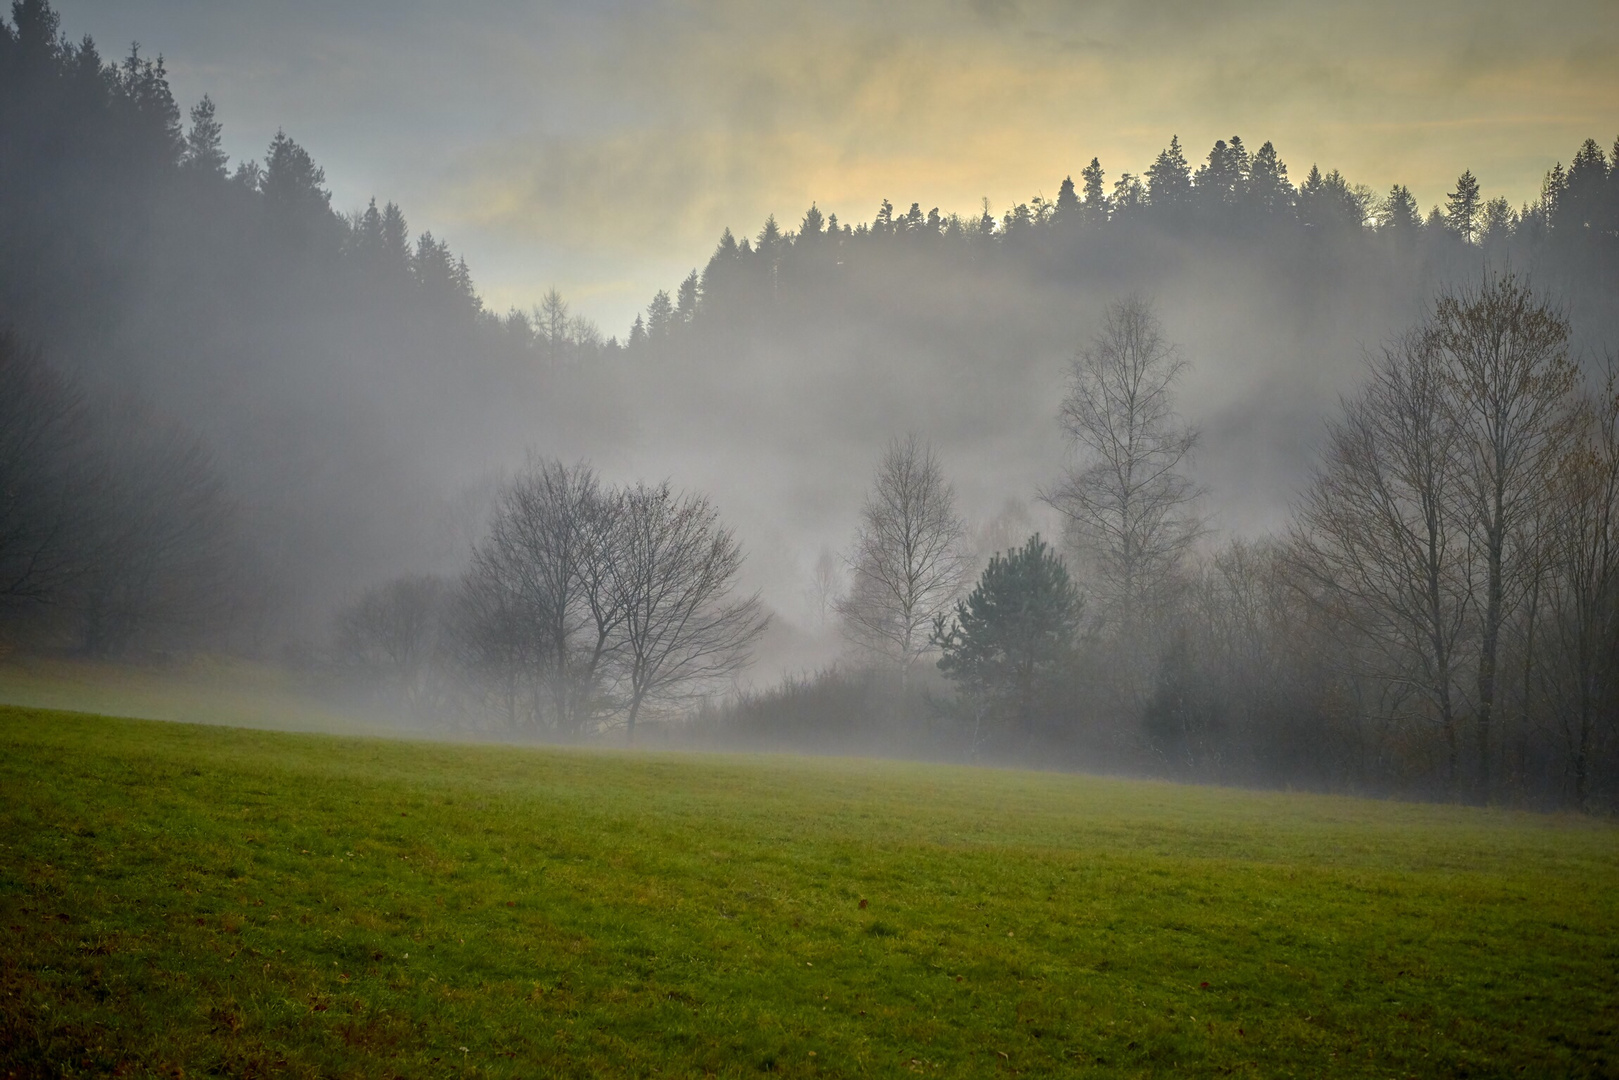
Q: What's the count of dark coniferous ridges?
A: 2